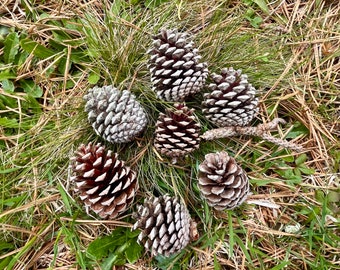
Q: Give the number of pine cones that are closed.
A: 1